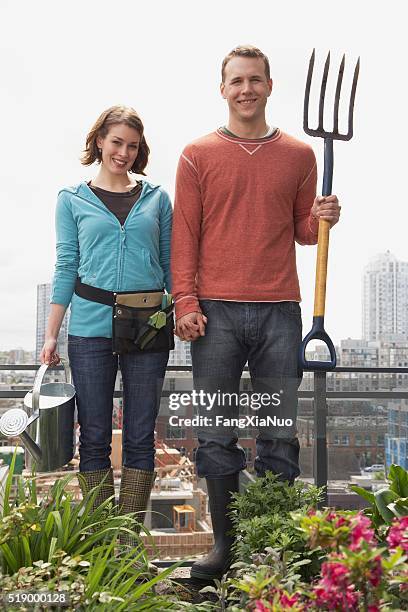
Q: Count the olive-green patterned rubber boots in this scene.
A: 2